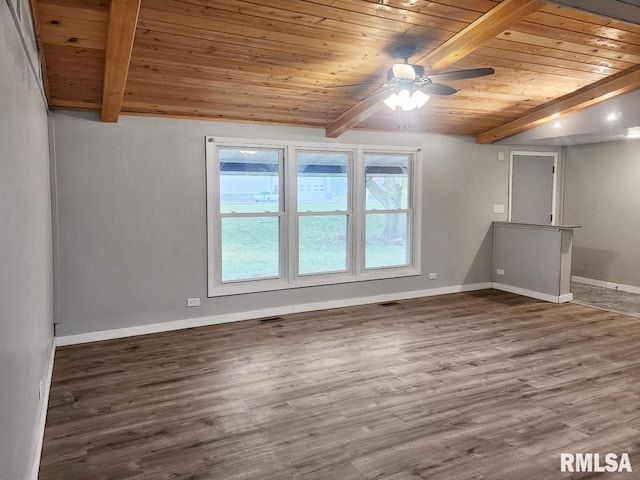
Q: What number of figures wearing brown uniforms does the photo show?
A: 0